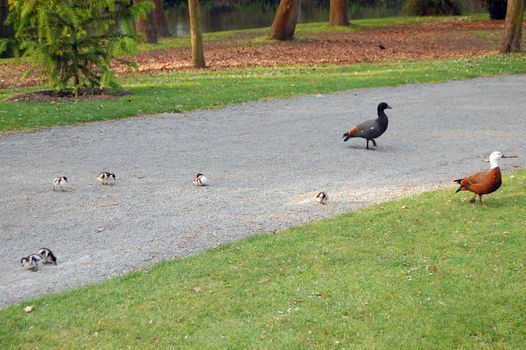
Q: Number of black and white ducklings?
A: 6